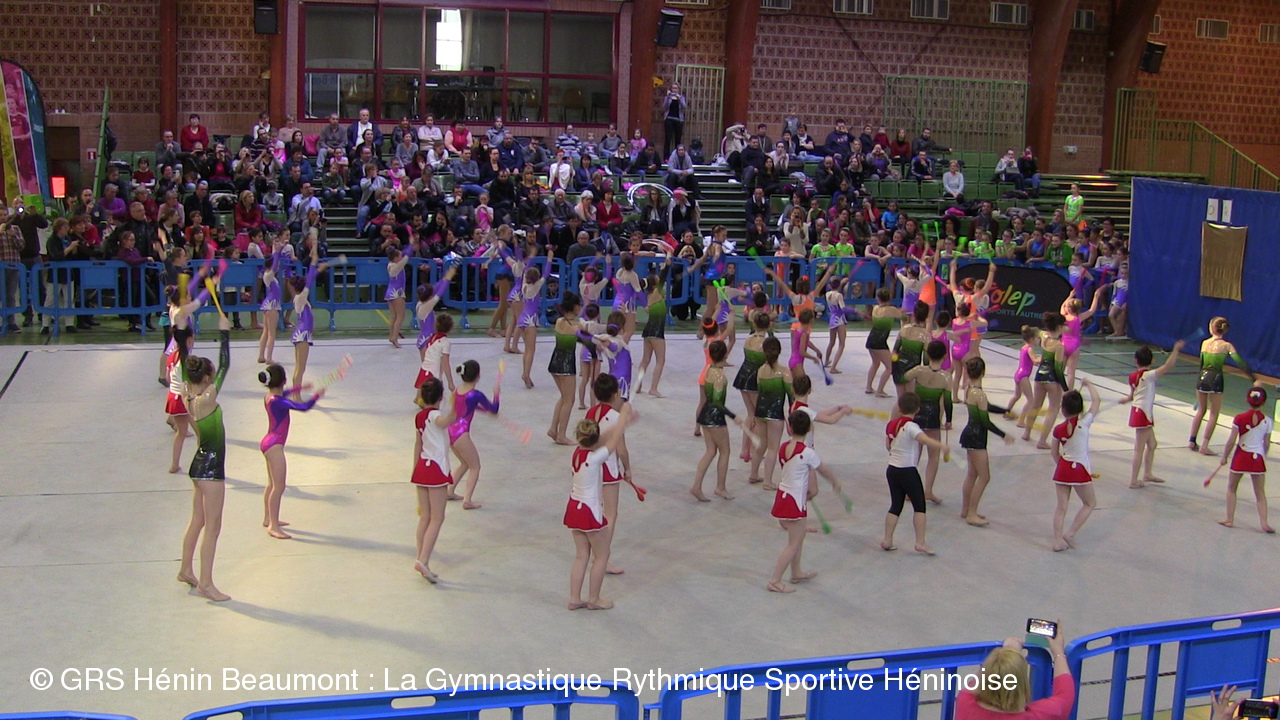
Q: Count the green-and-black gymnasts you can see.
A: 13